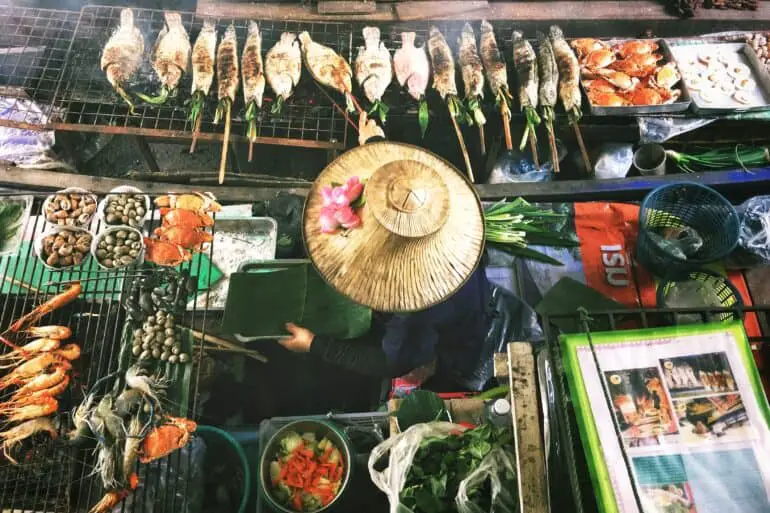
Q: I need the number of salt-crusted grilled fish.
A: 15